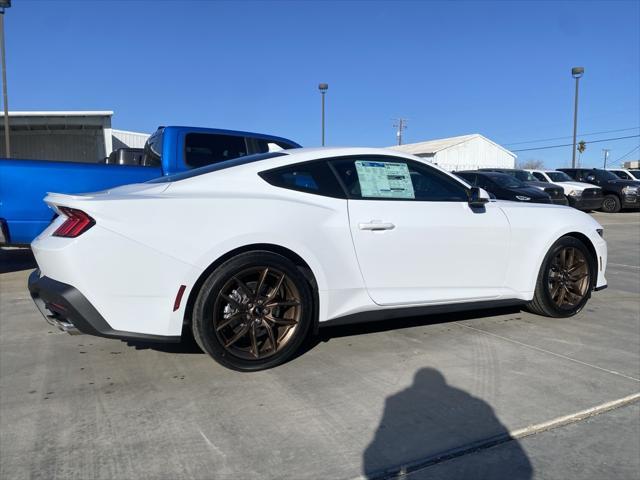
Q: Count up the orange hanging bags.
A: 0